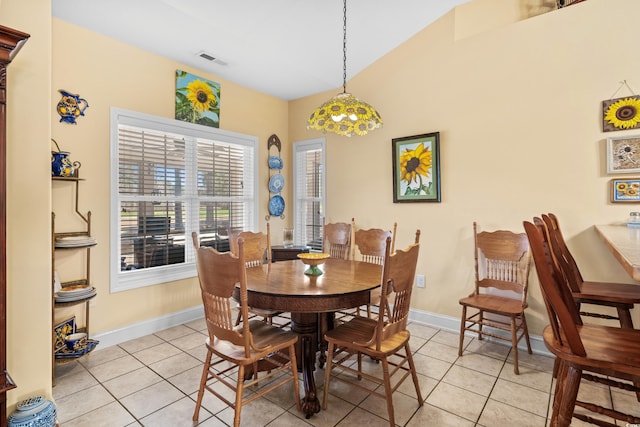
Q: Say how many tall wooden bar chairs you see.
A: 2